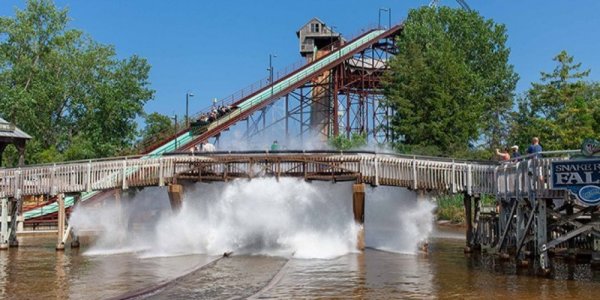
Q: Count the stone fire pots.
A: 0